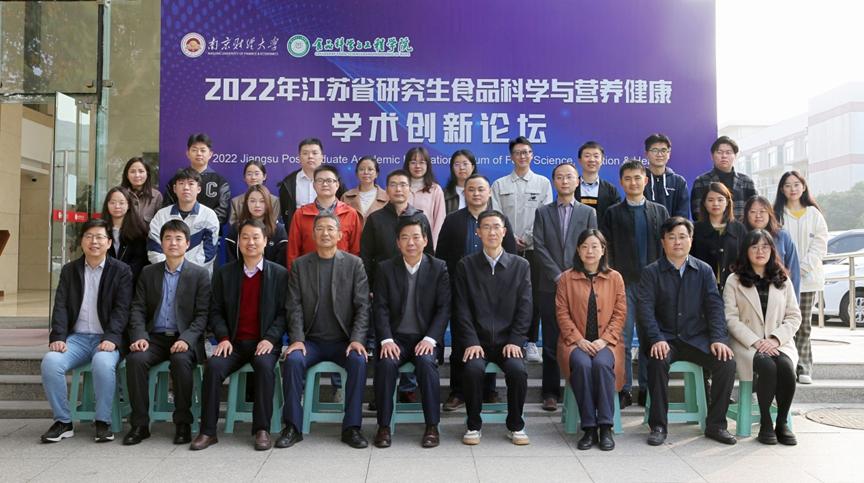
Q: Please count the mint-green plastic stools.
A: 9